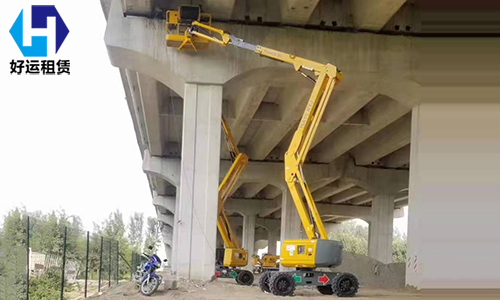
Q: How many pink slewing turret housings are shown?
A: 0